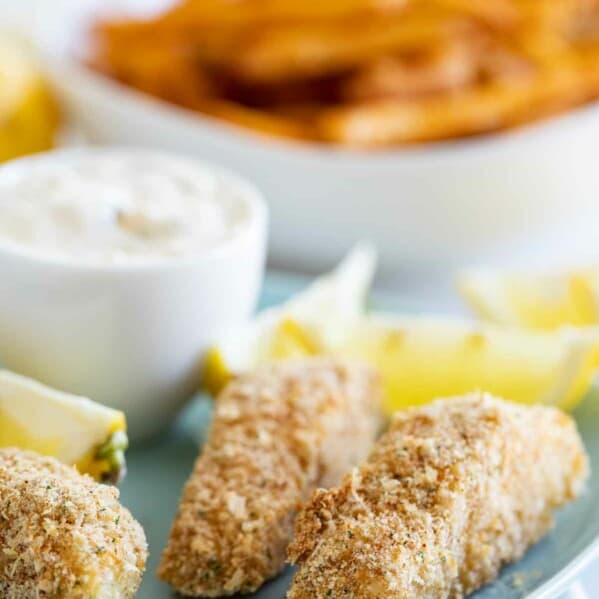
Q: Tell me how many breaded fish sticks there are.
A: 3